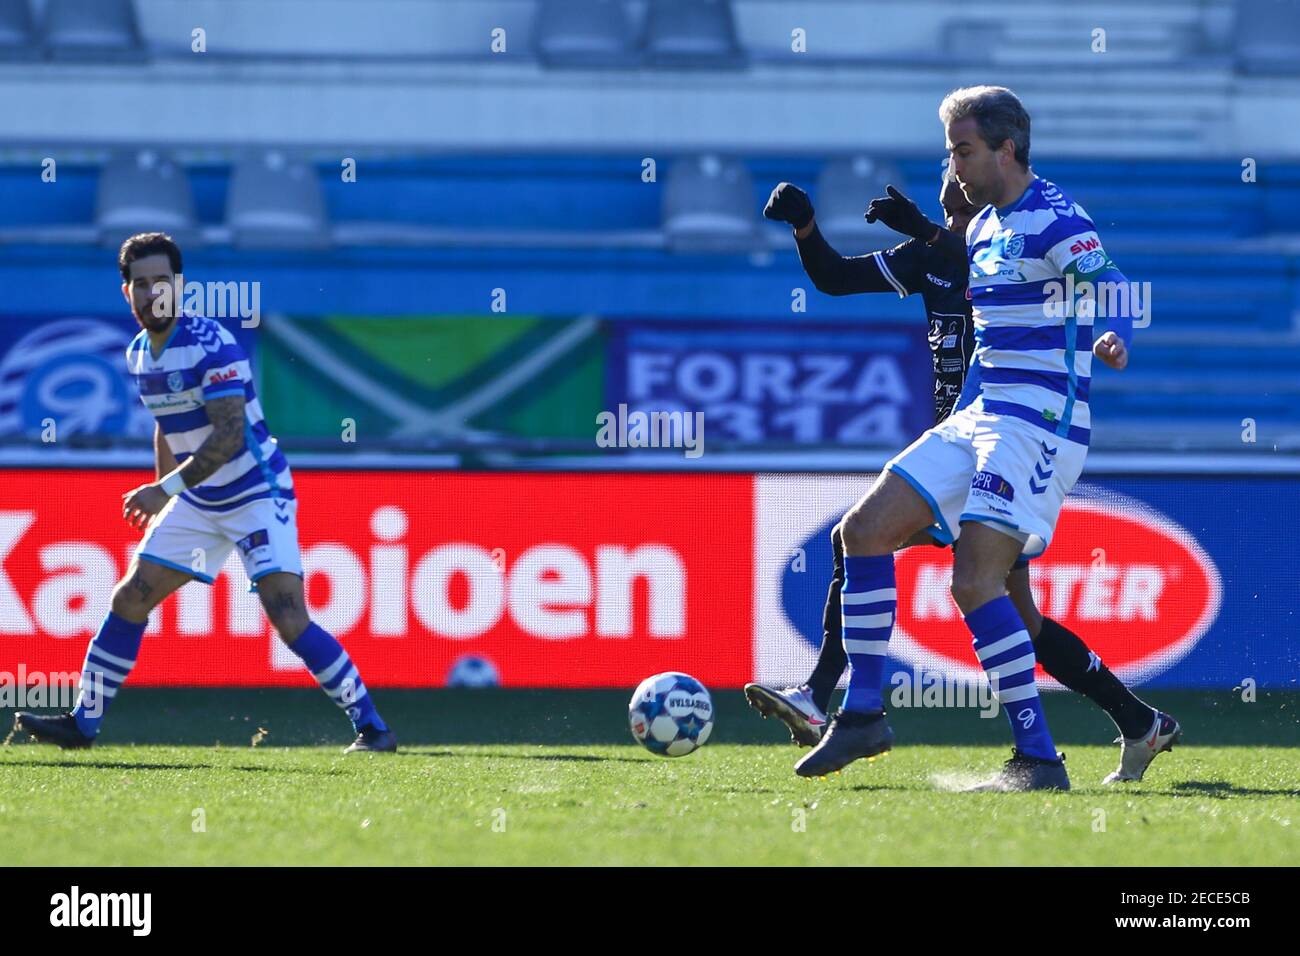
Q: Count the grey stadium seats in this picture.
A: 9